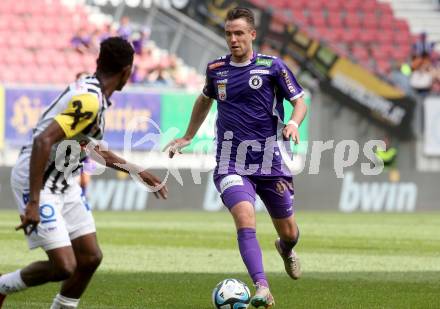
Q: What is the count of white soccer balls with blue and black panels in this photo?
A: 1